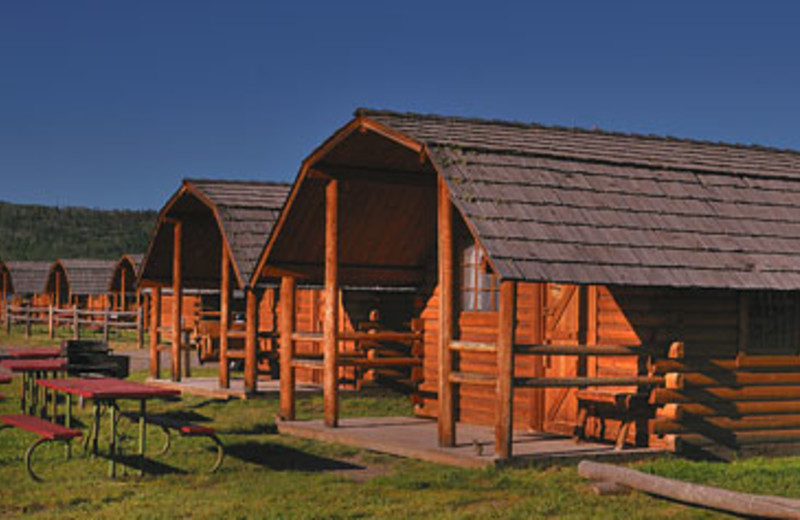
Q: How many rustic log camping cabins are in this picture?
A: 5